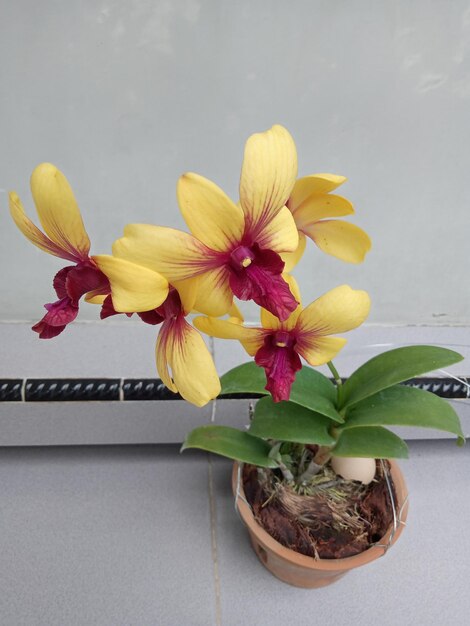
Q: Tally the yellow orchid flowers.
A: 5